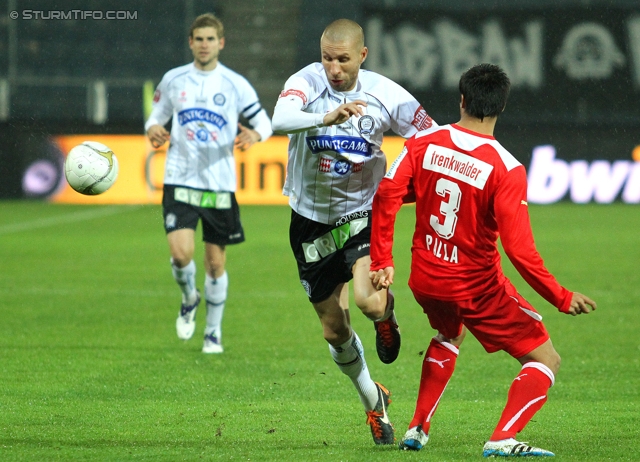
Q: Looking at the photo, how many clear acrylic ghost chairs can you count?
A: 0